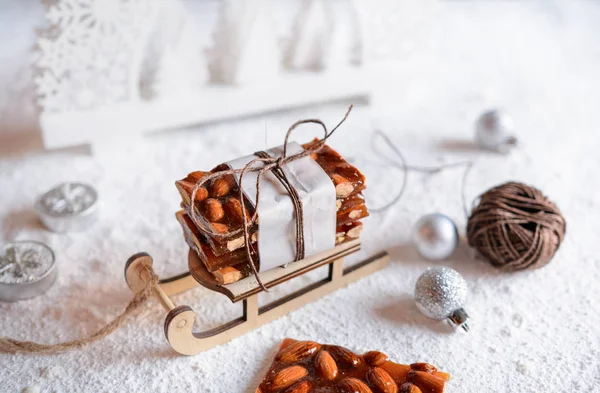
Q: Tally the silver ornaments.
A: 3